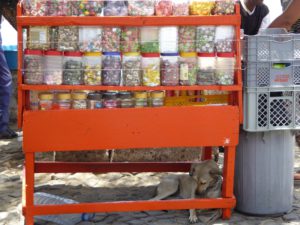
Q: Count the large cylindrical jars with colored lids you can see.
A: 11